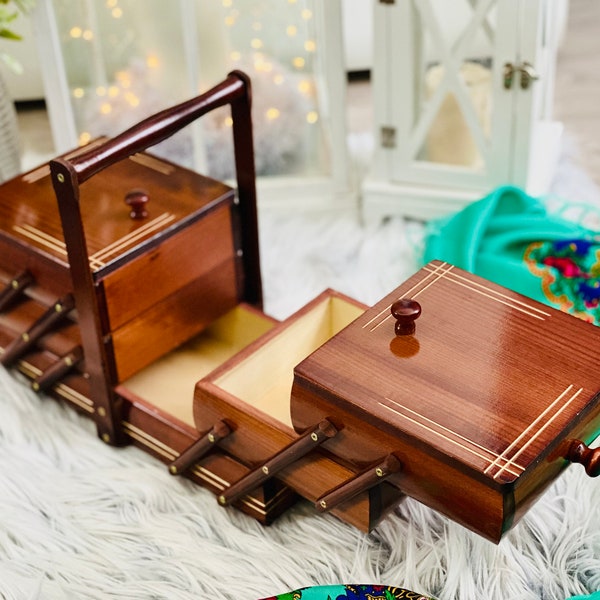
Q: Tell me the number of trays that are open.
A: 2